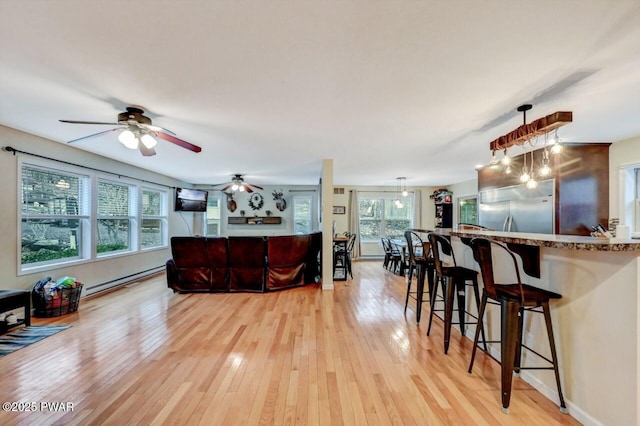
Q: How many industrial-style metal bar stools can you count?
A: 3